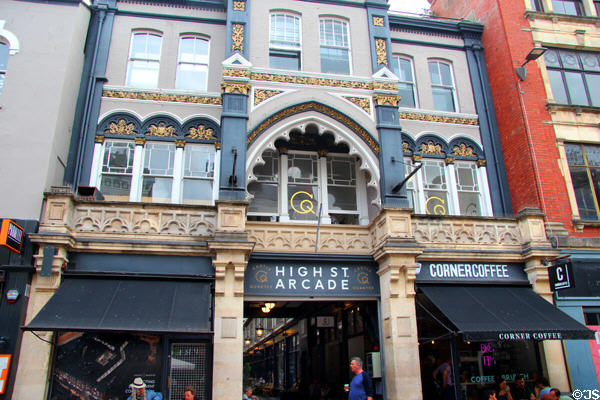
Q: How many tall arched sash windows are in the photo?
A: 6